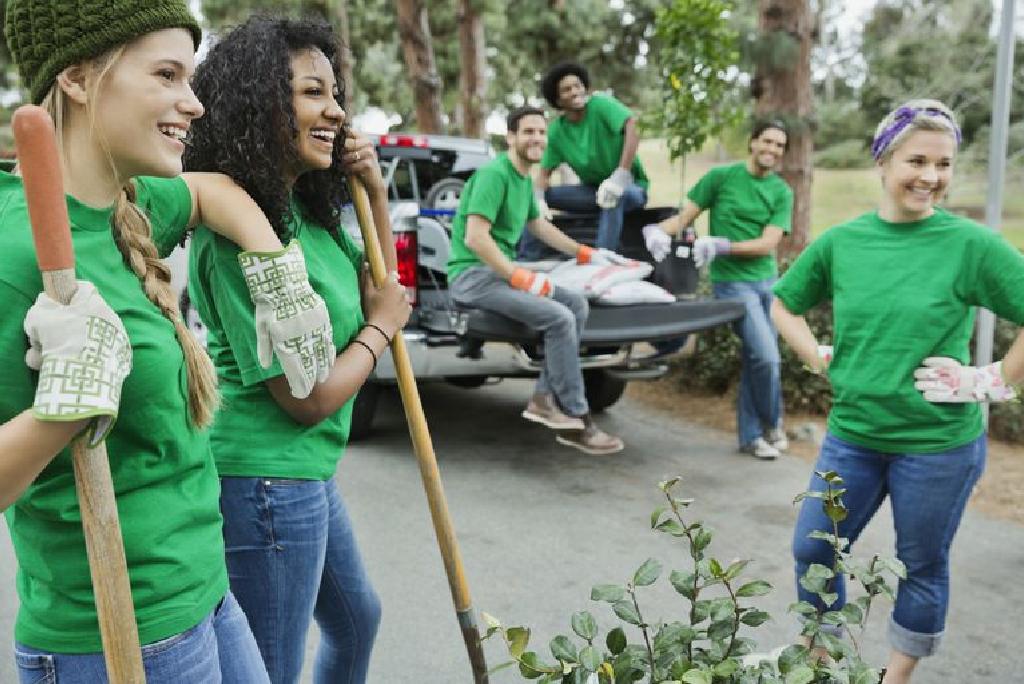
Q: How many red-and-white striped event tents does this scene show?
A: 0